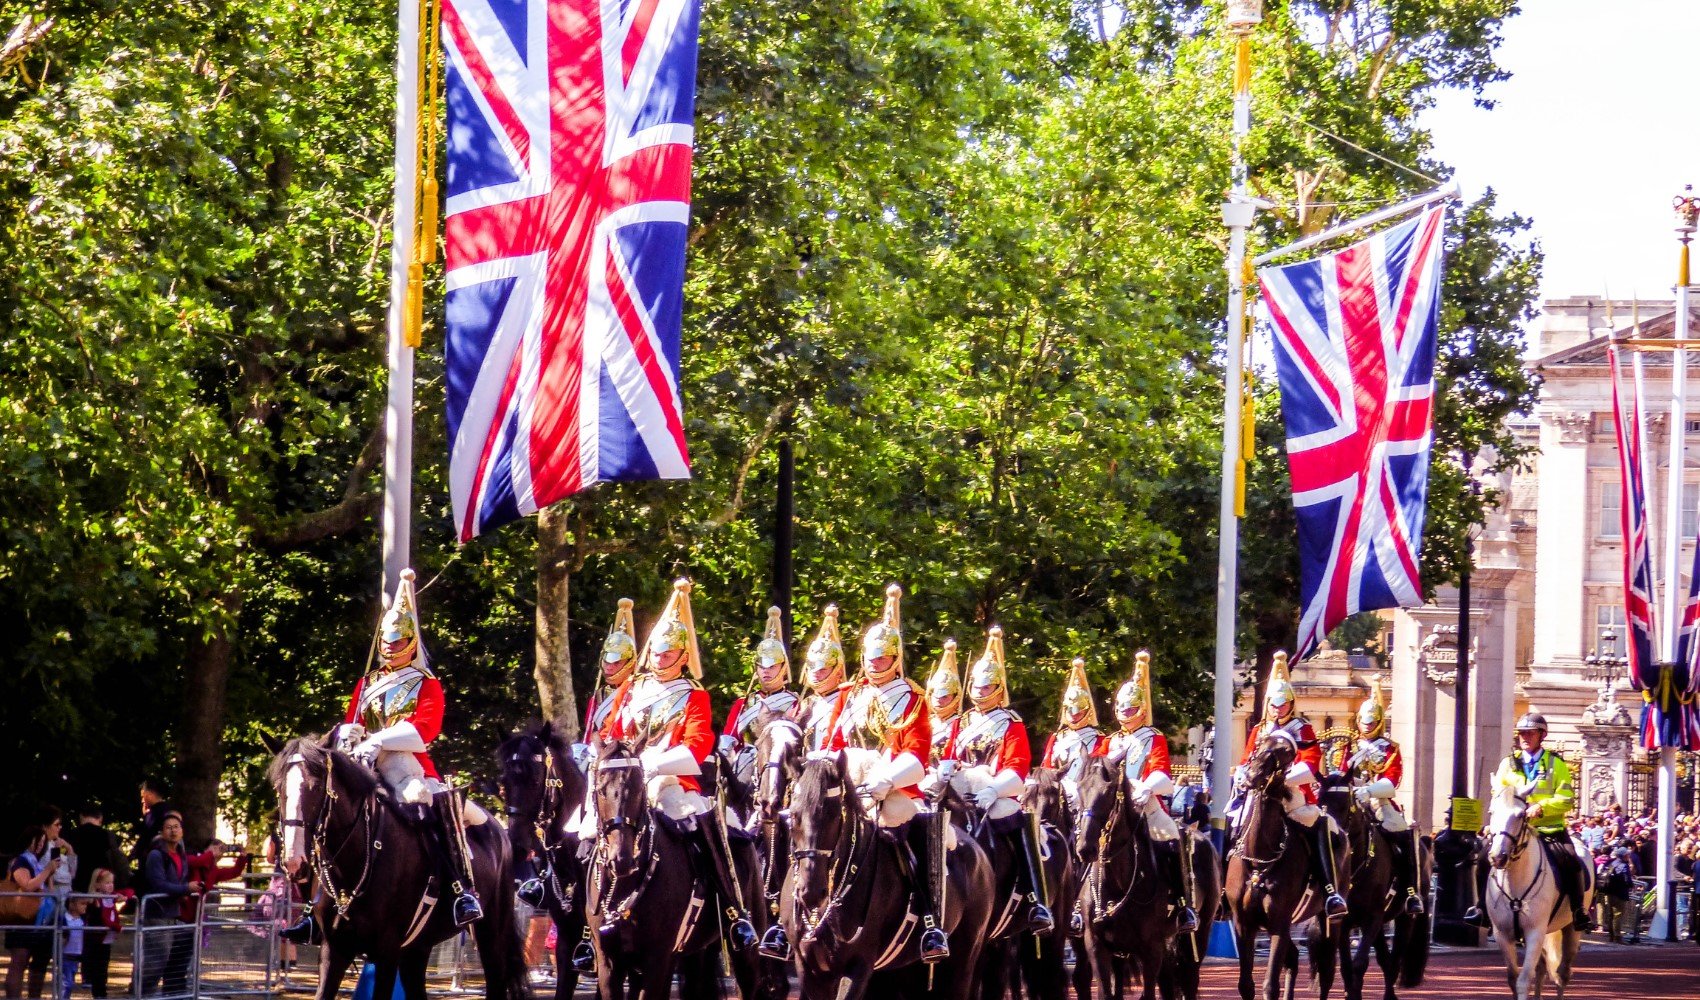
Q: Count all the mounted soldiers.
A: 12